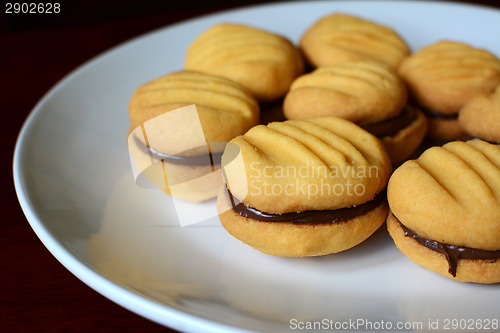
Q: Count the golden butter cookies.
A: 8